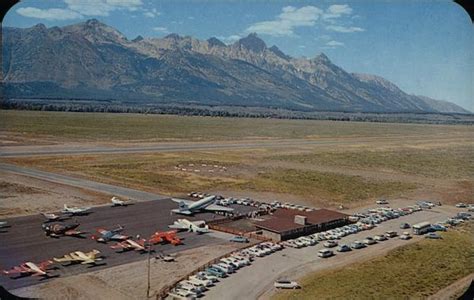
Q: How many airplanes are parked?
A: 12